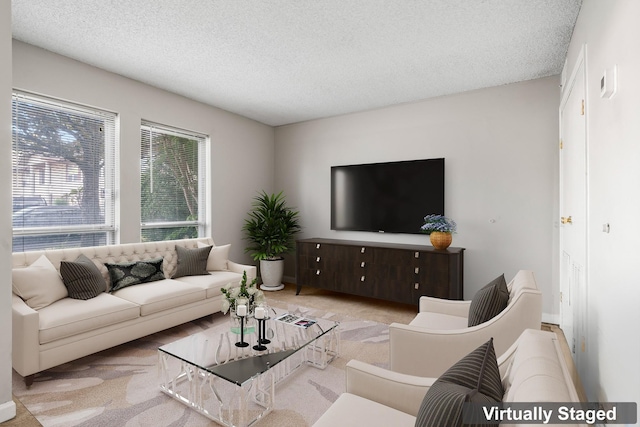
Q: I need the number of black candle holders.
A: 3